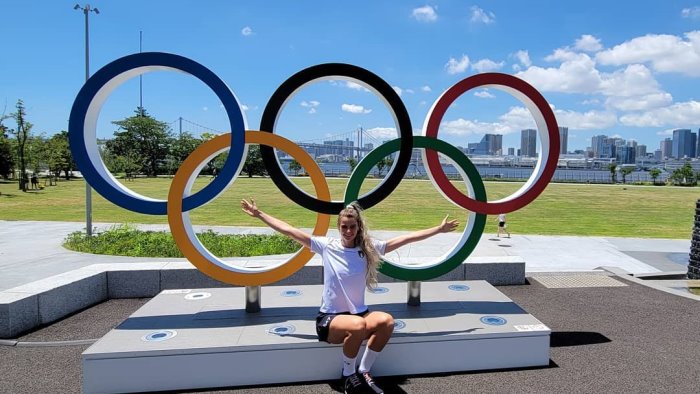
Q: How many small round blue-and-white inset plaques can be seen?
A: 8